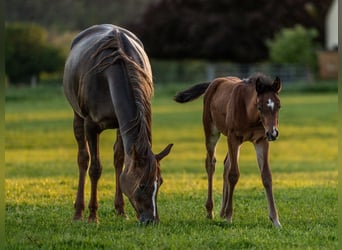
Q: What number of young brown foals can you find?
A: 1